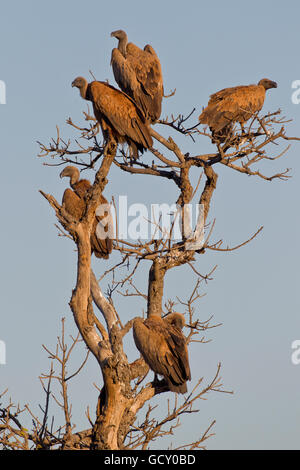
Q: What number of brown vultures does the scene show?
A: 5